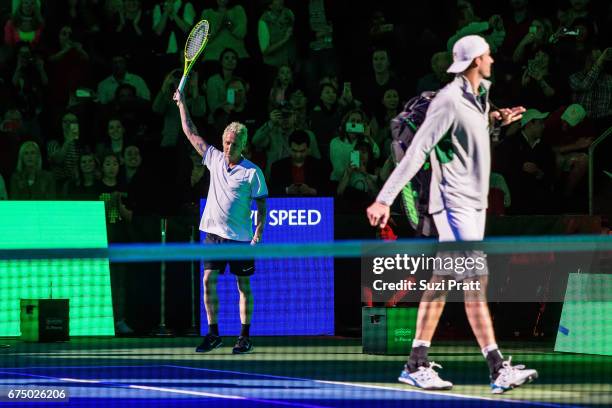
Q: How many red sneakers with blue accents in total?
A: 0